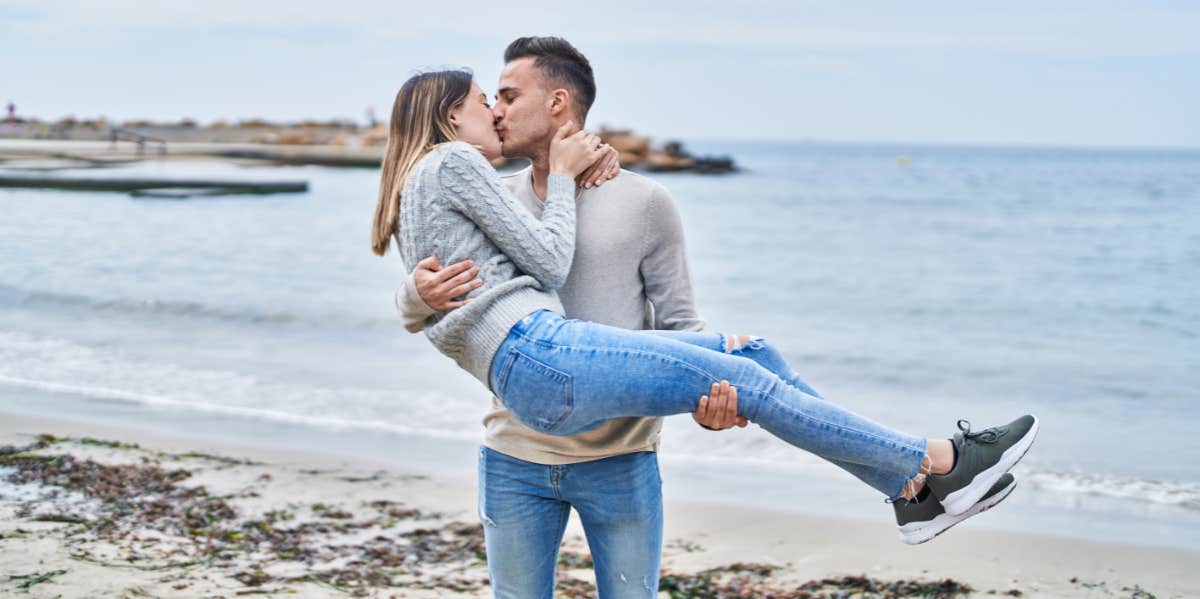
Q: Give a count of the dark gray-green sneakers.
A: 2